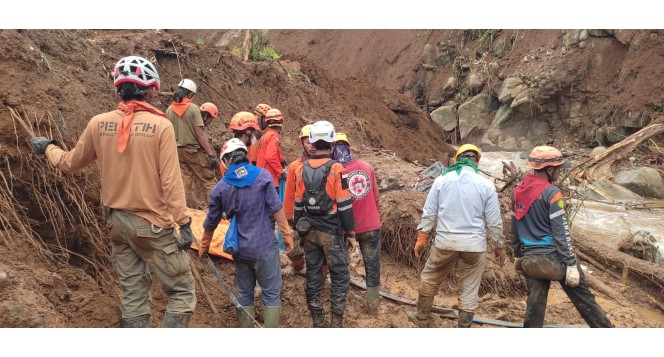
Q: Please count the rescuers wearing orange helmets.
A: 5